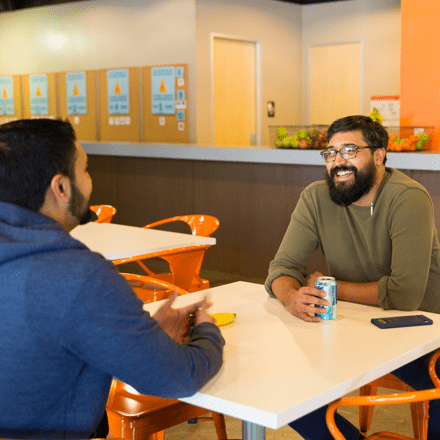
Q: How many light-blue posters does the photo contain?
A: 5